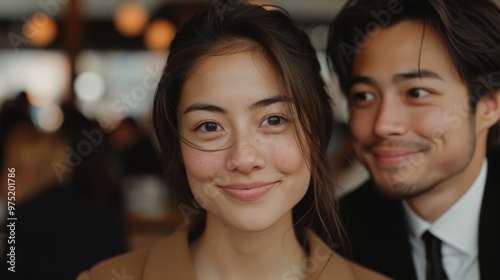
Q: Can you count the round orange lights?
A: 3